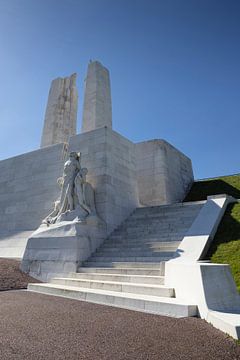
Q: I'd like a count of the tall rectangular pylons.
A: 2